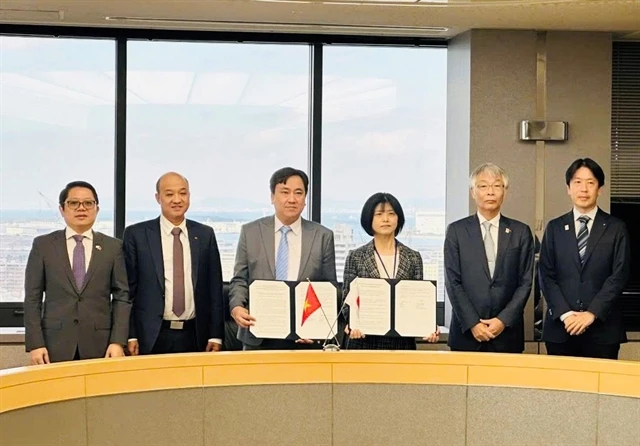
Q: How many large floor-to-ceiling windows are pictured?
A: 3